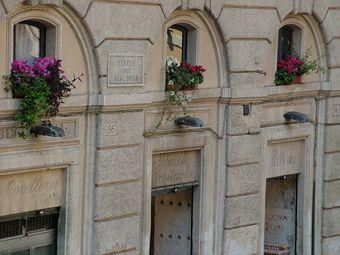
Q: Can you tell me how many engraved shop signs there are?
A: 3